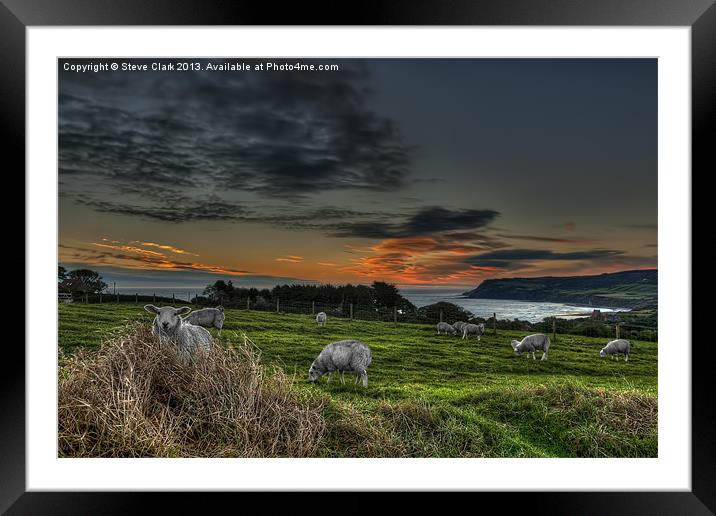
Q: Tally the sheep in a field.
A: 9